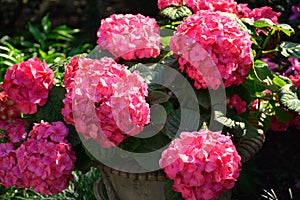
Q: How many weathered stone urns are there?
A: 1